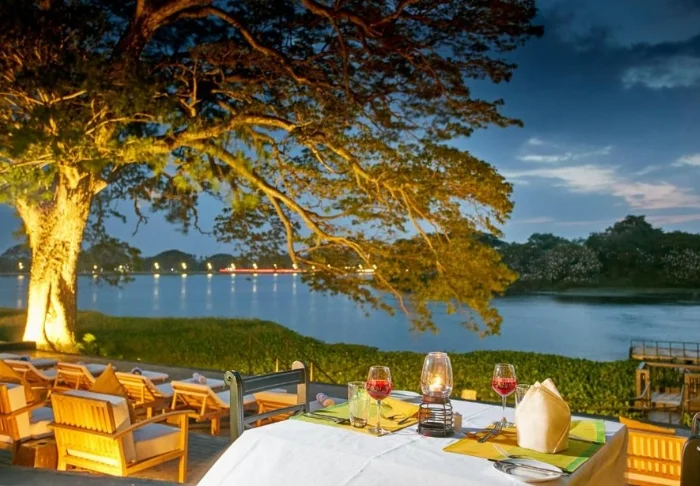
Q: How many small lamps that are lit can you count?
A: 1